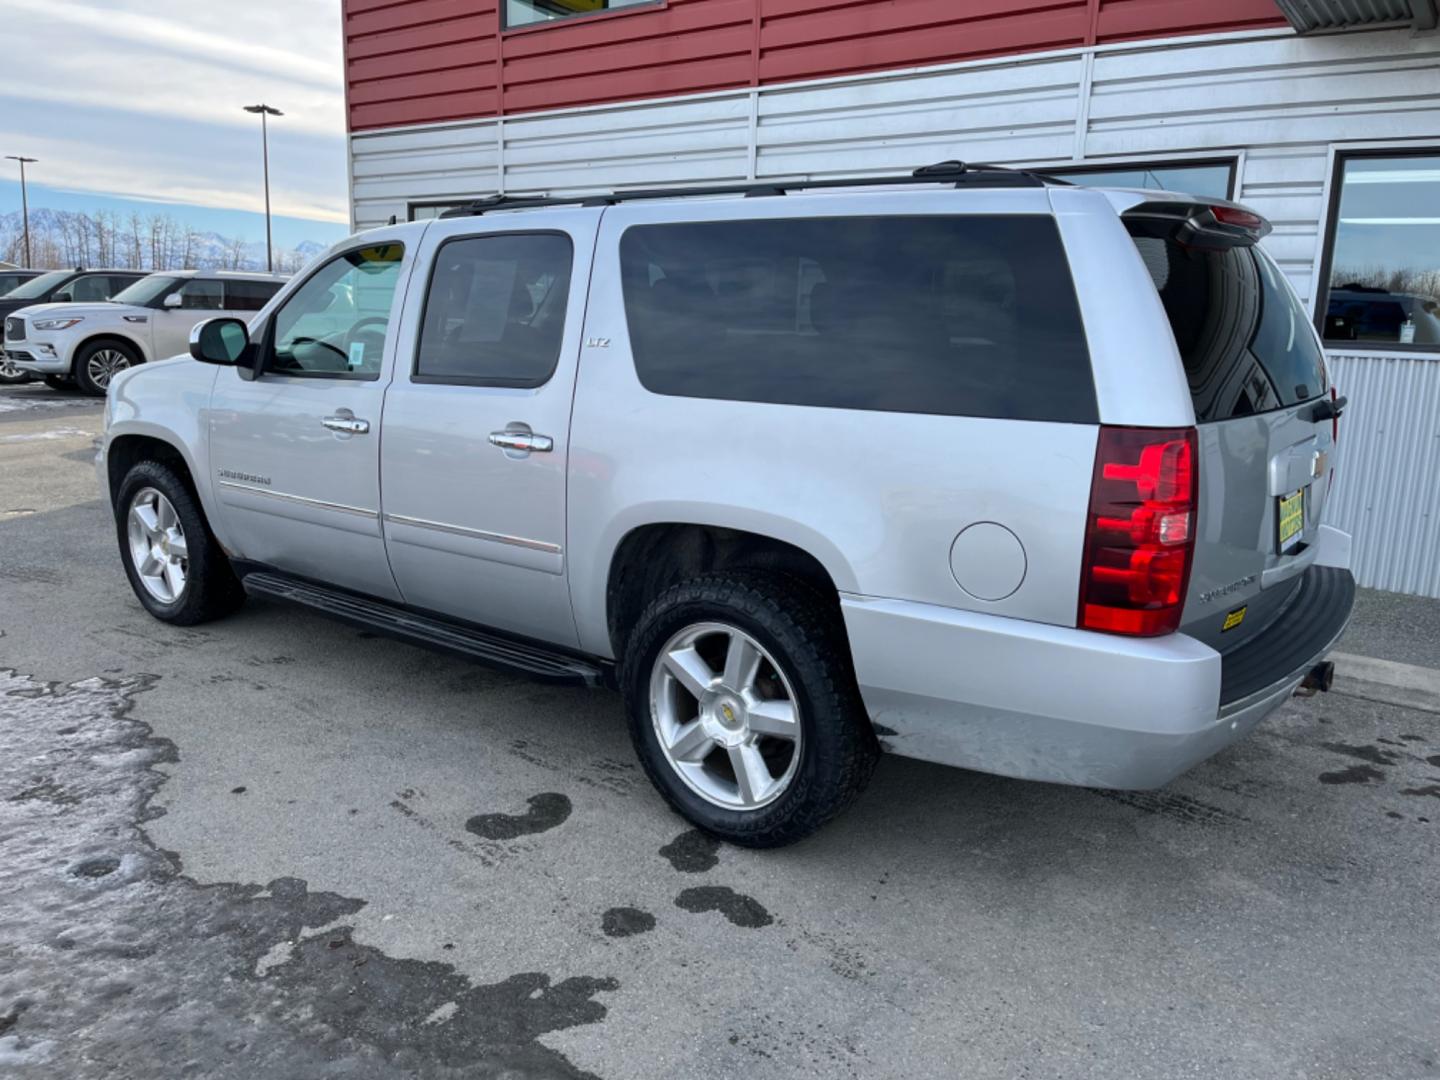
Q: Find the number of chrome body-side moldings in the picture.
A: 2